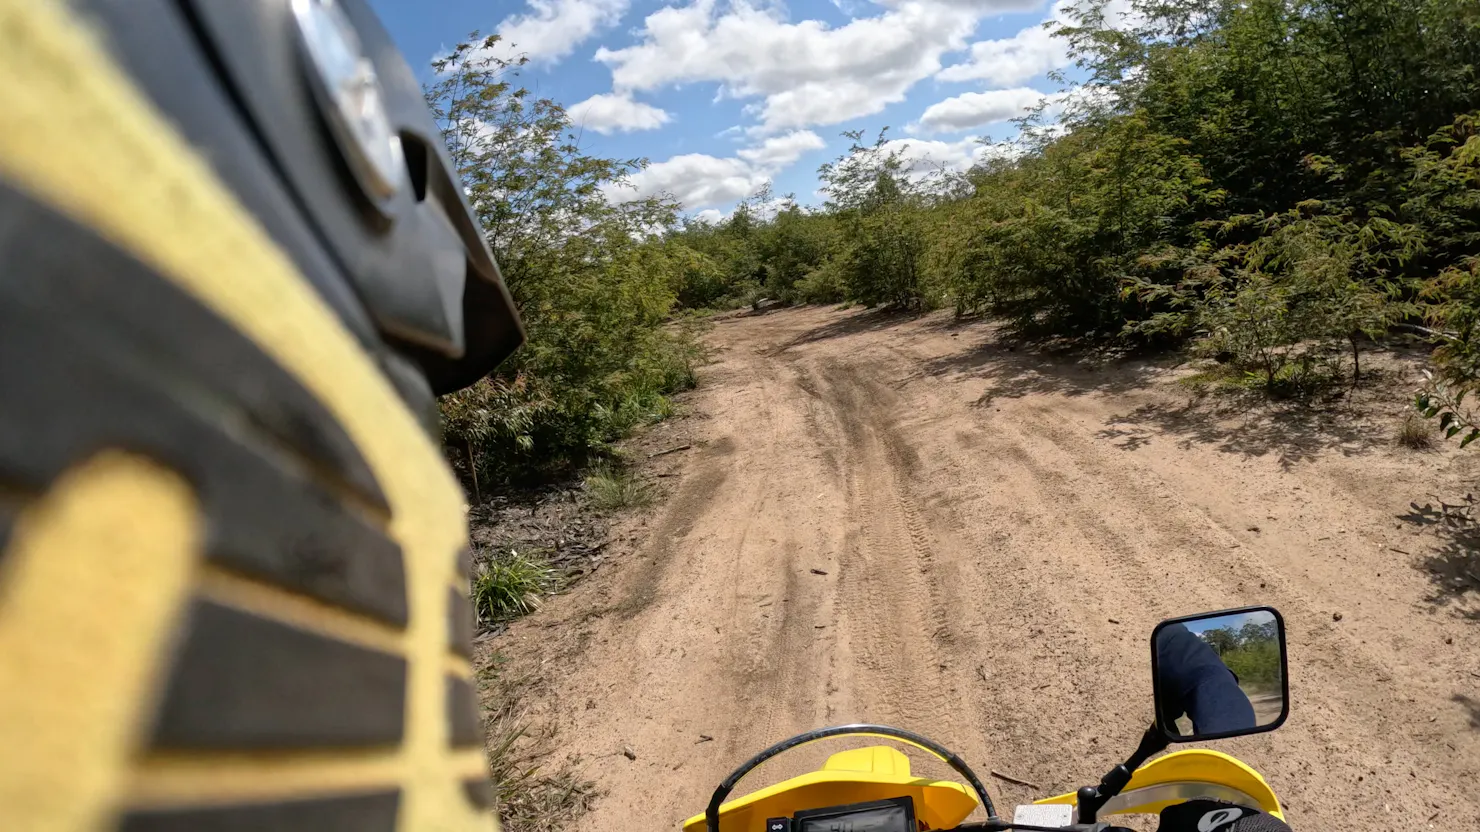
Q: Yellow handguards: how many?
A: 1